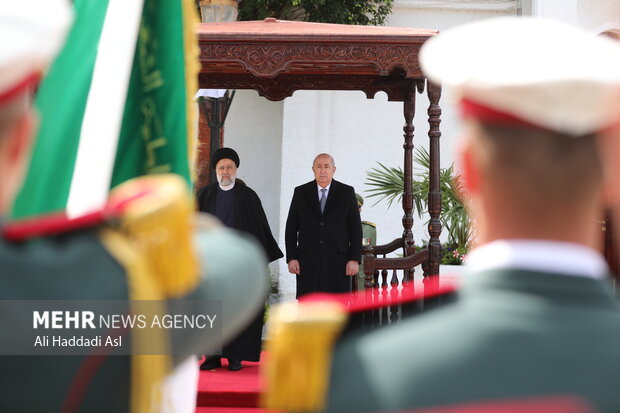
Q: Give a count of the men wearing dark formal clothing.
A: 2